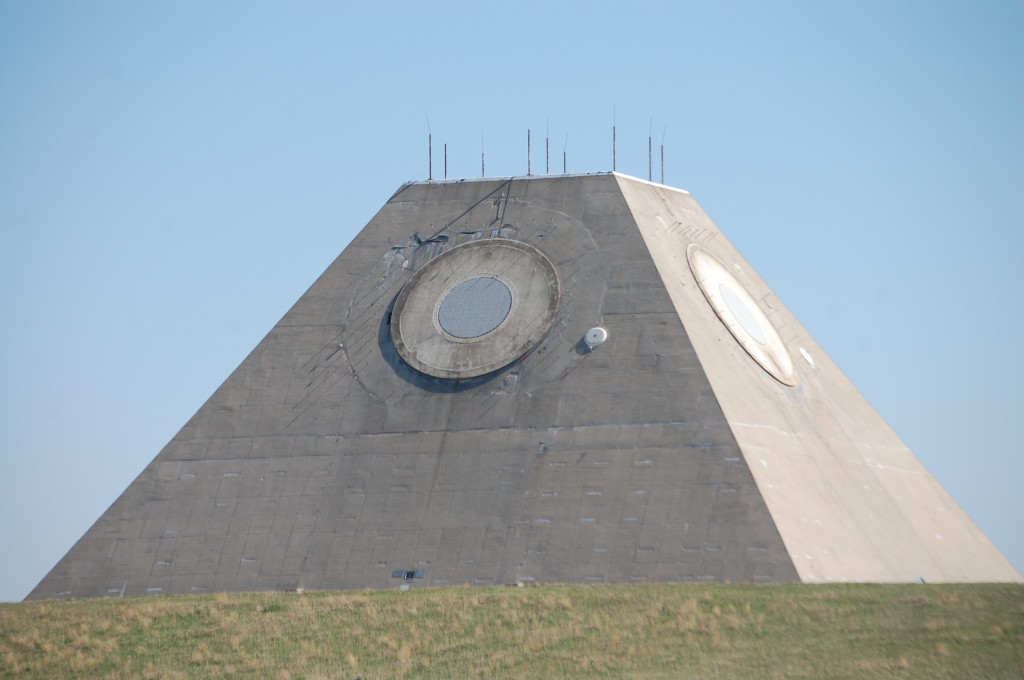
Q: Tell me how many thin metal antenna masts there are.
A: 9